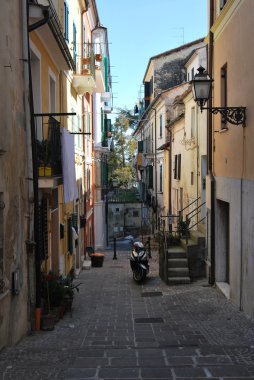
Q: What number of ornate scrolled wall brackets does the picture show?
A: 1